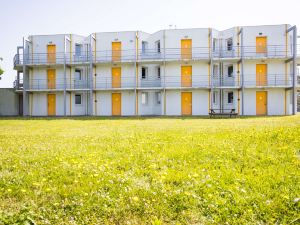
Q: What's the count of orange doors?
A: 12